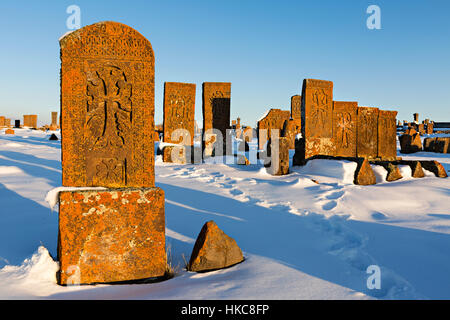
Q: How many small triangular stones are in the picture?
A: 5